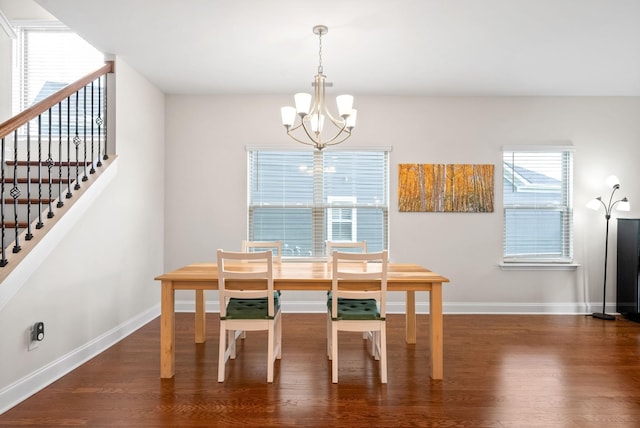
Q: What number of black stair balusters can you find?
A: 12